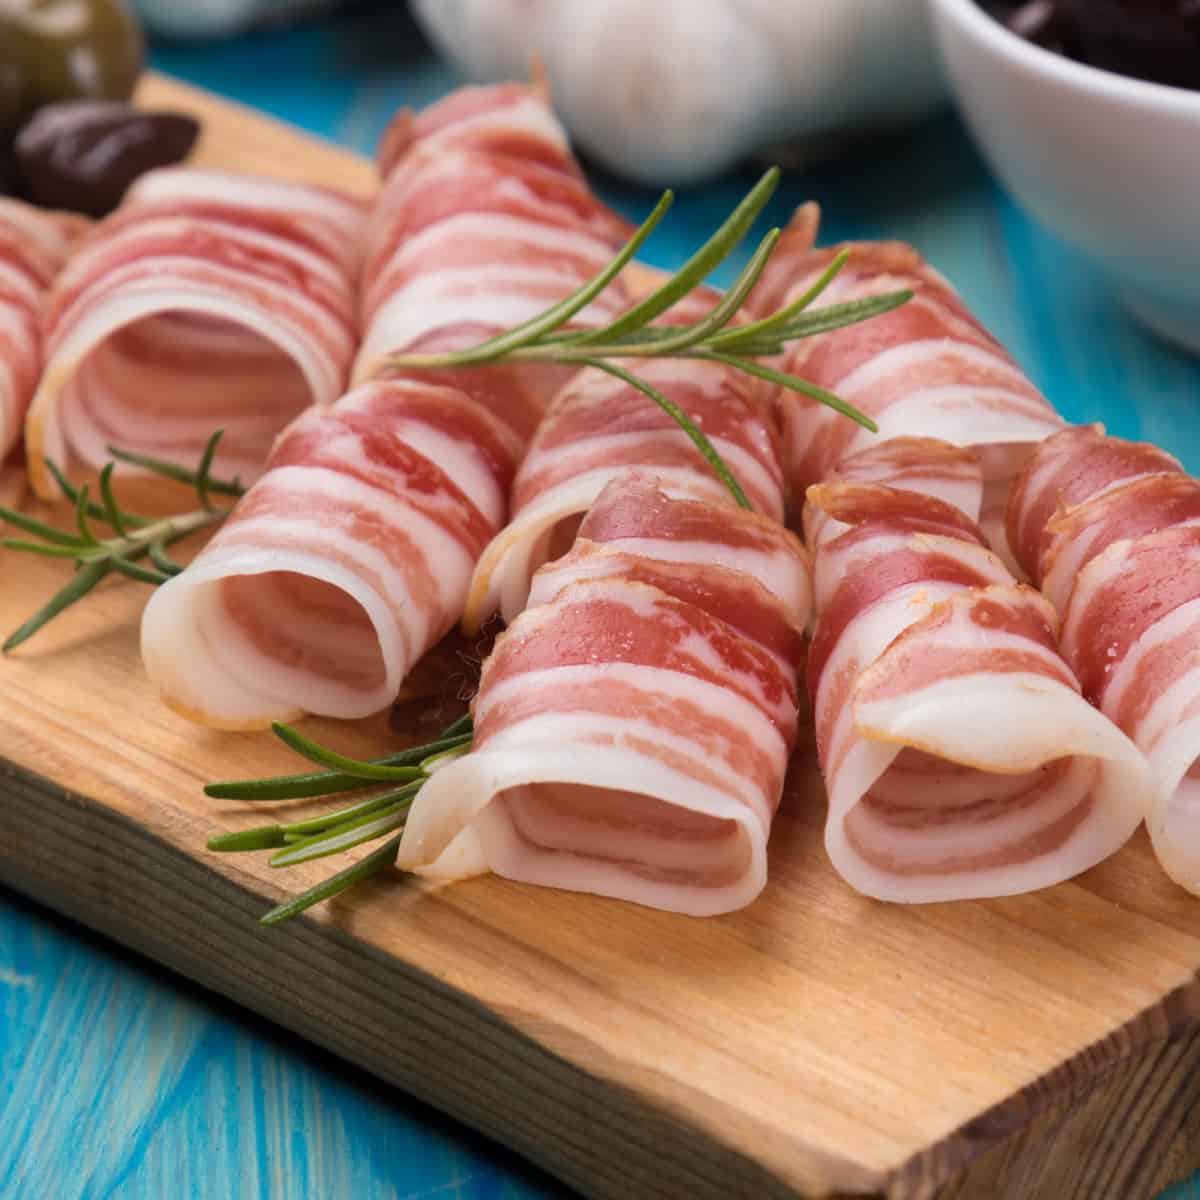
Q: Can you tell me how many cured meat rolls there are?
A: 9